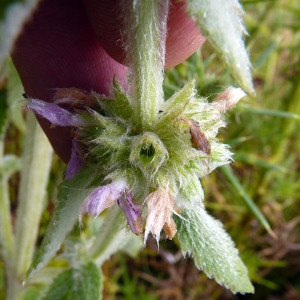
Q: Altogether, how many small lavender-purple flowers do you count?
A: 4